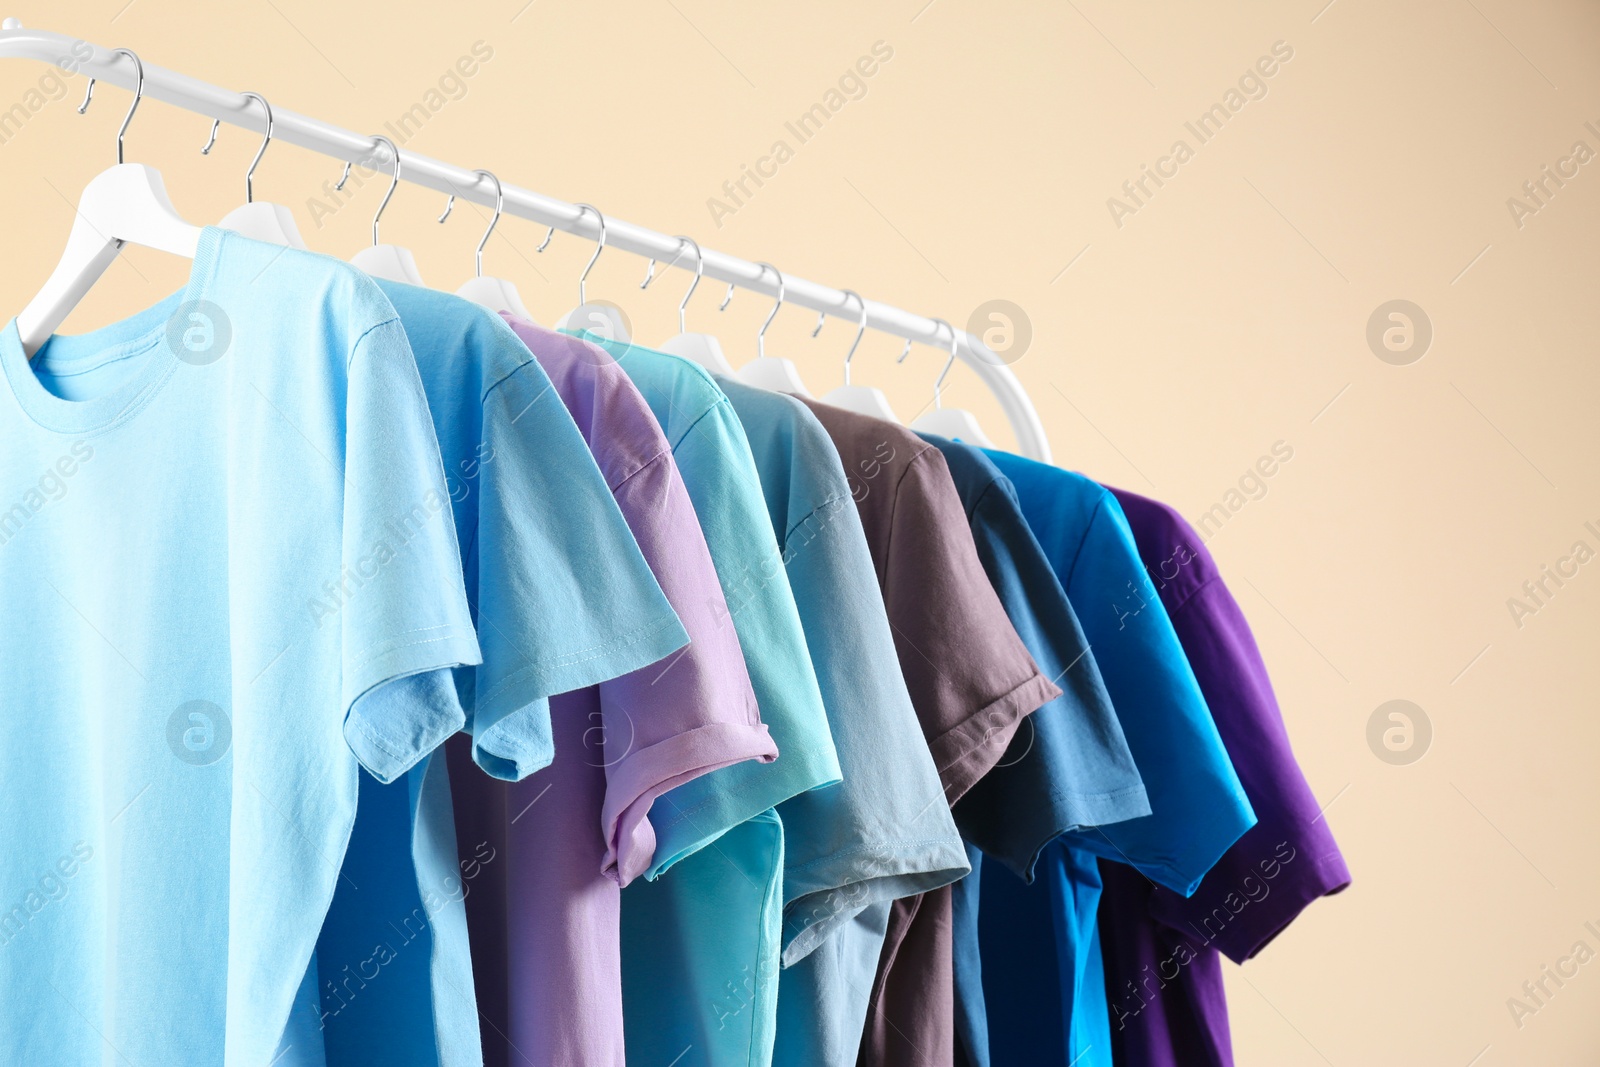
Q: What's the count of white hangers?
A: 9